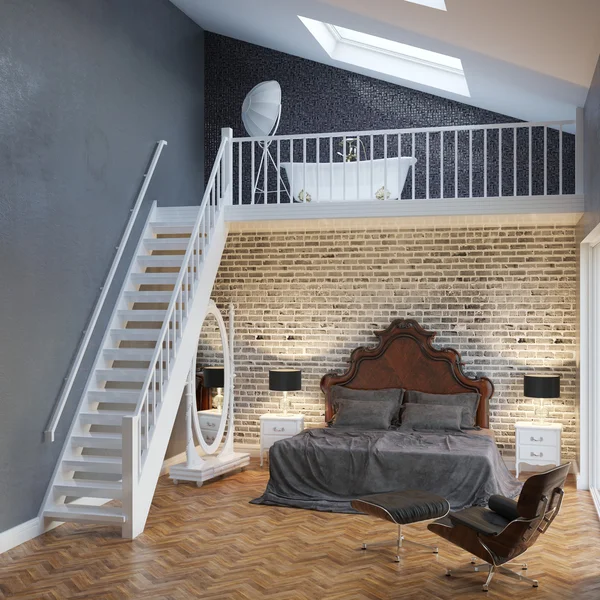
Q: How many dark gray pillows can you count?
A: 4